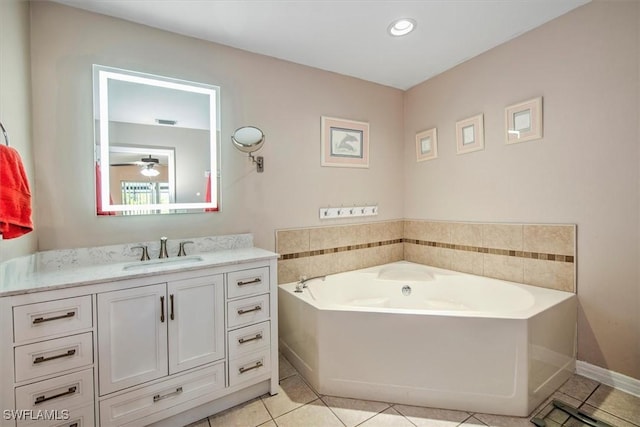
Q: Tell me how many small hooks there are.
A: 5